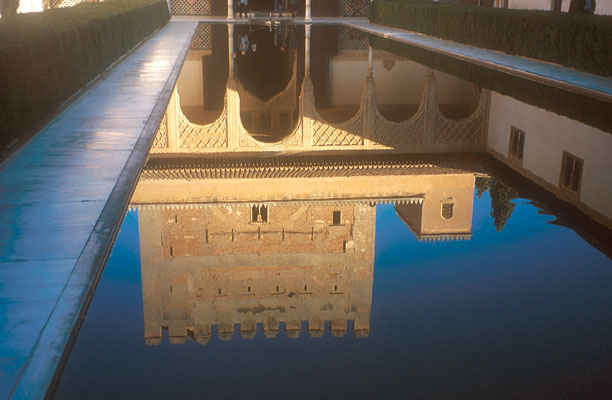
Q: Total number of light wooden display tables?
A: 0